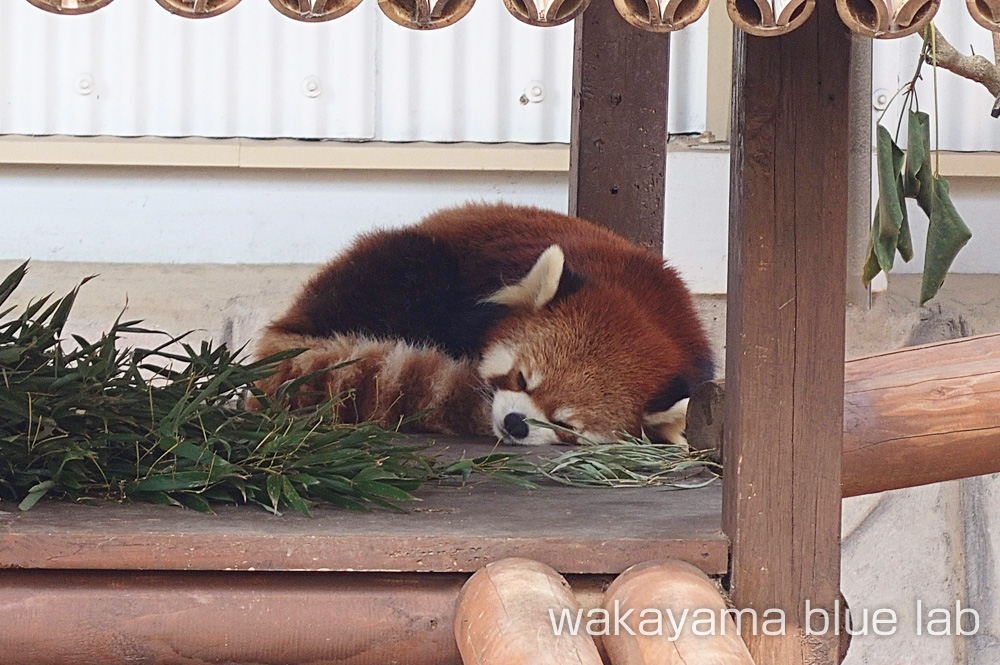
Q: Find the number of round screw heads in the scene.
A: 4